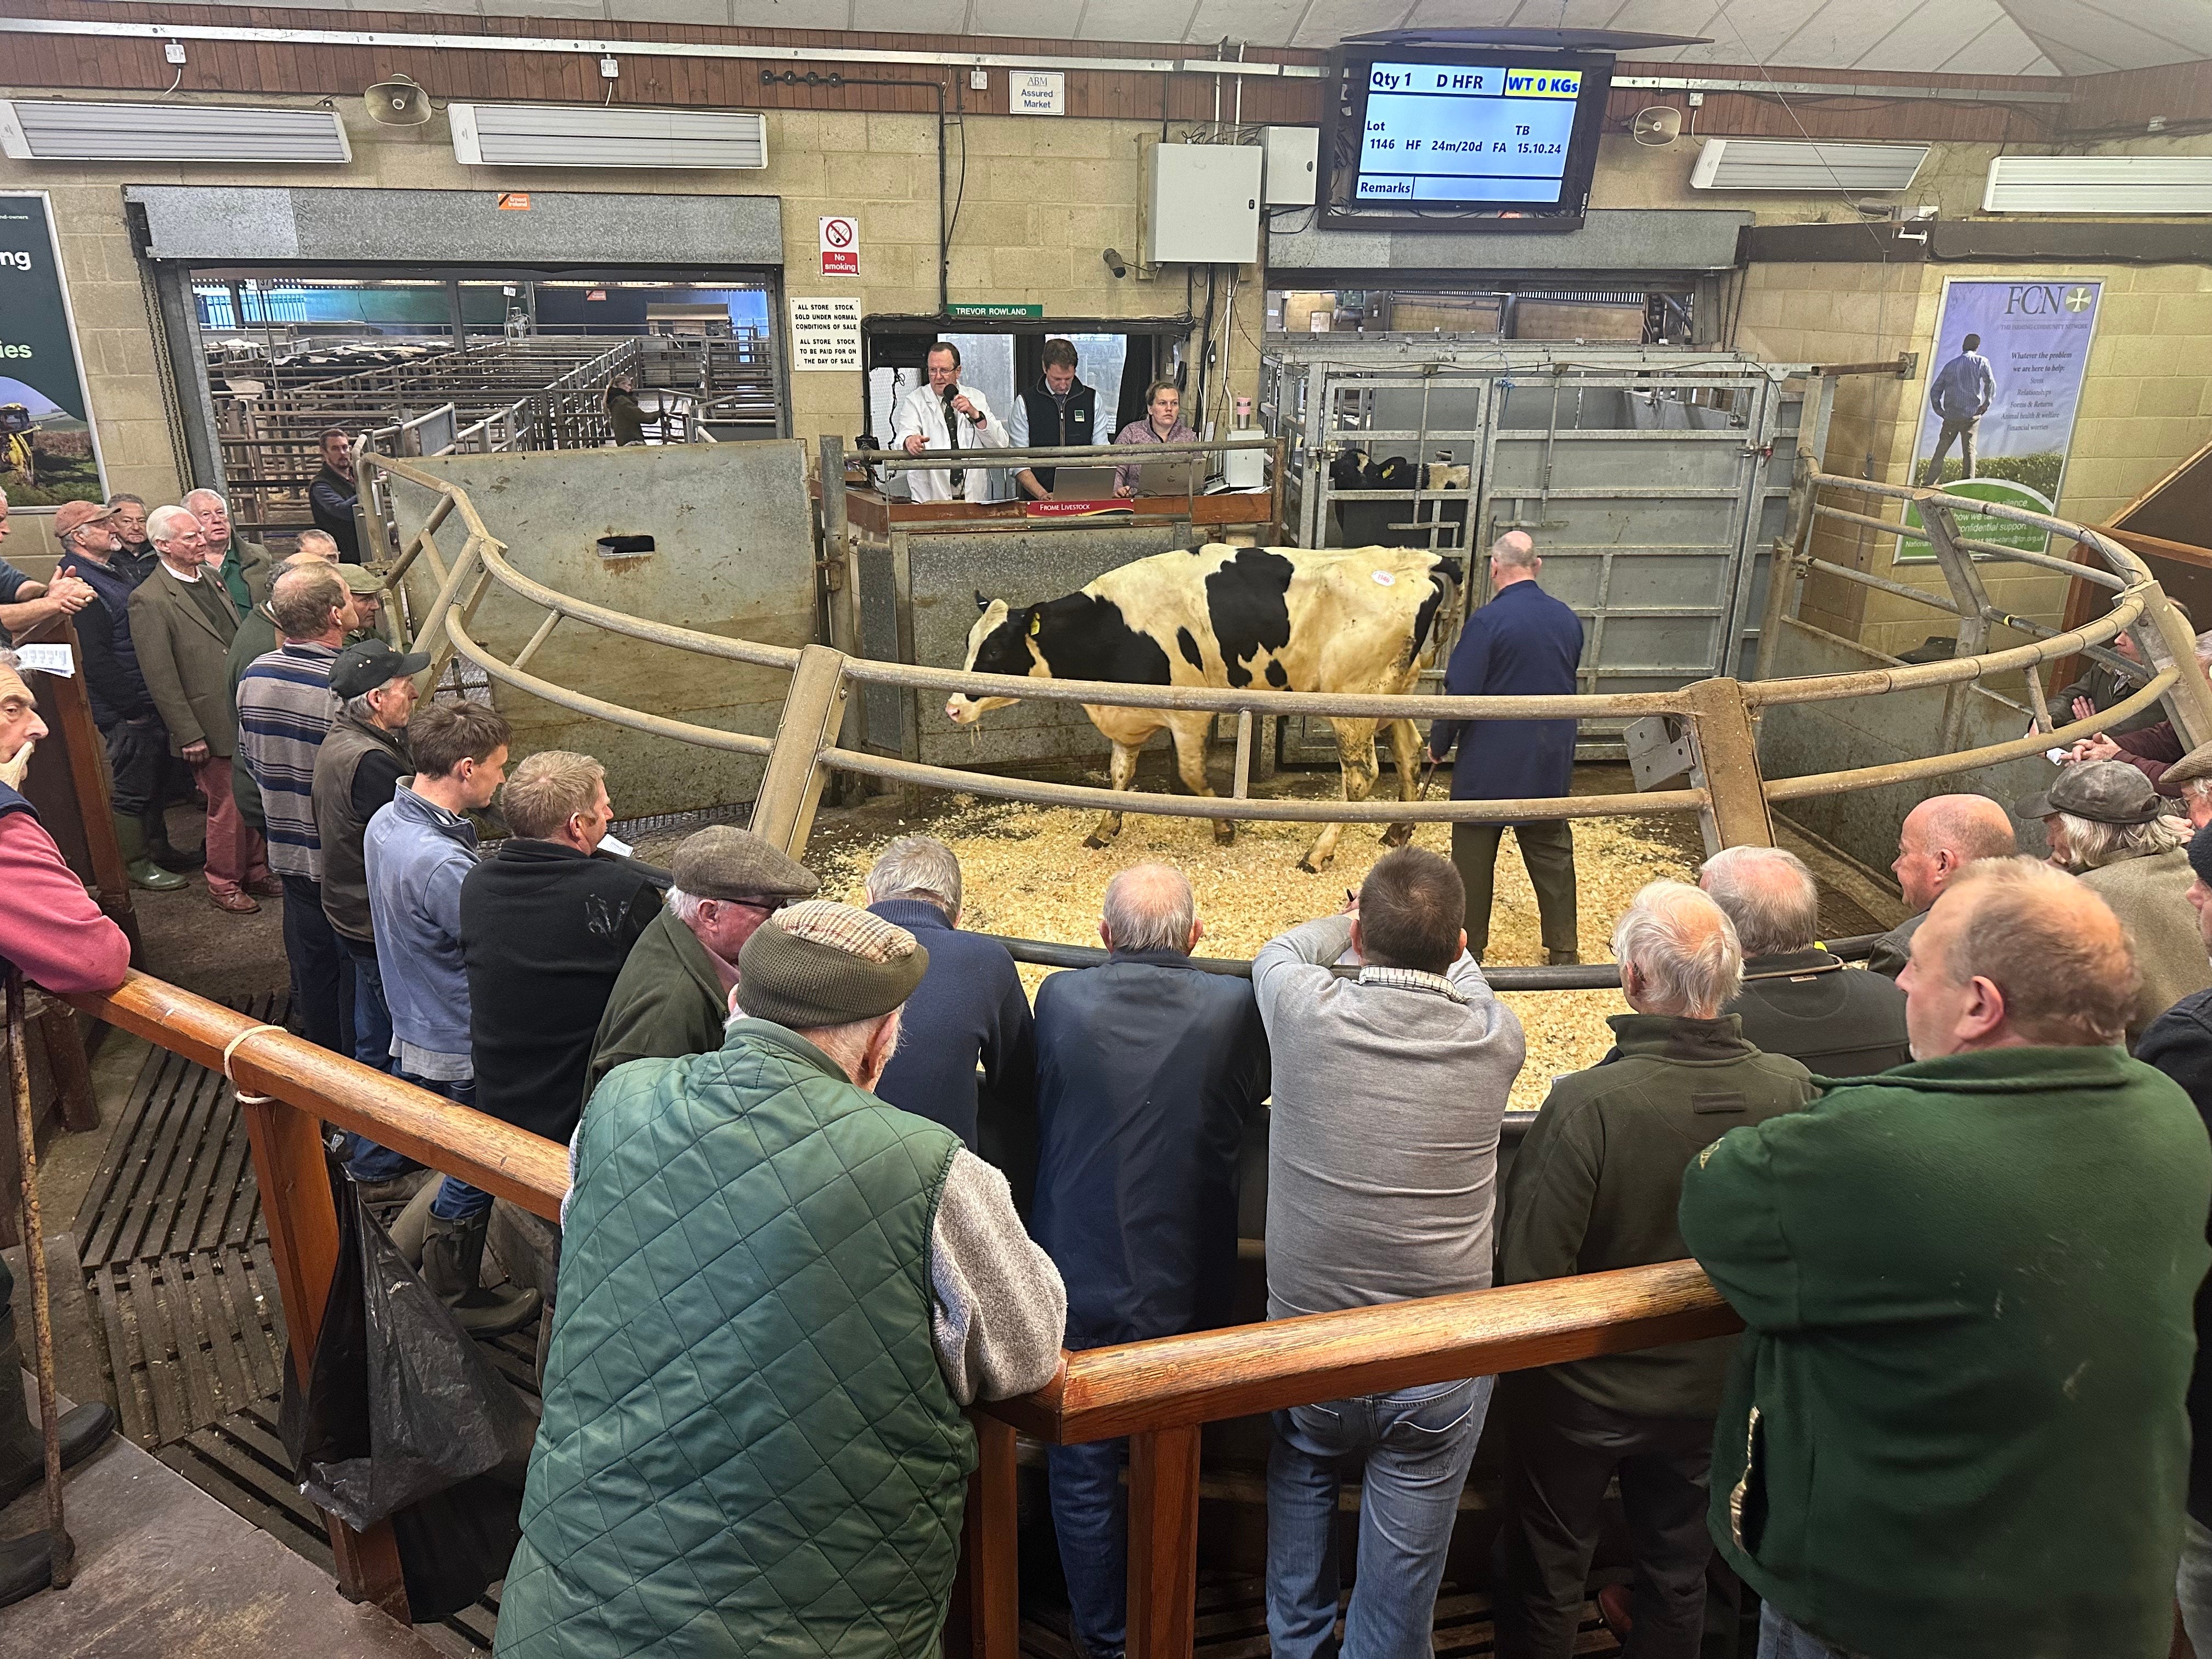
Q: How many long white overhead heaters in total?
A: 4